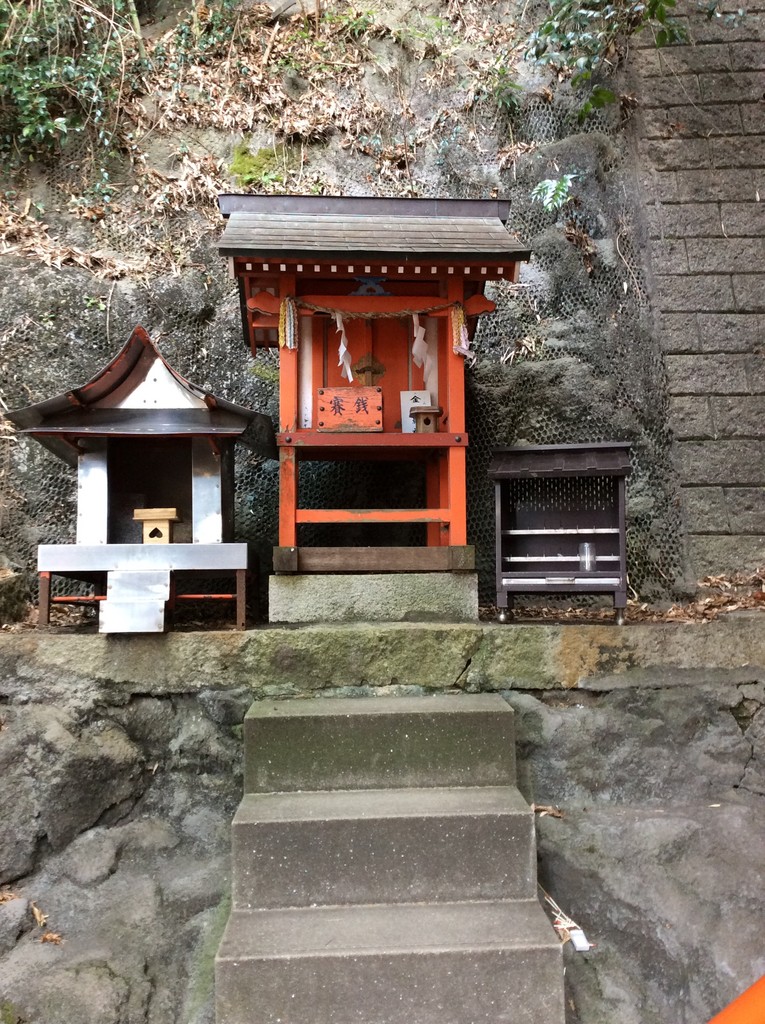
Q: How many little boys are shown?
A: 0